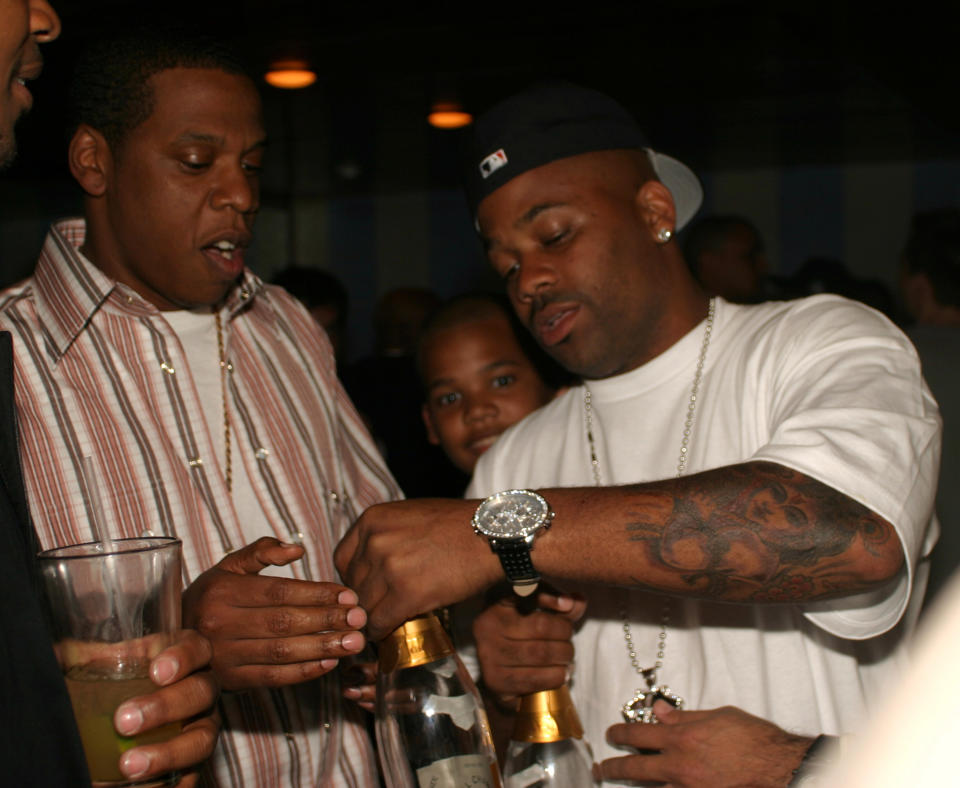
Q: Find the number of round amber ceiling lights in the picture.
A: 2